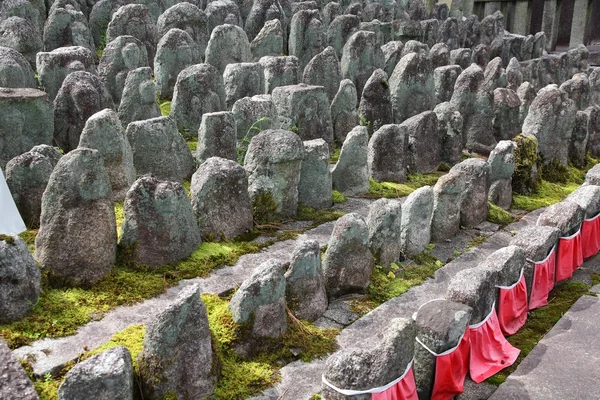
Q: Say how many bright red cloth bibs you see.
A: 7